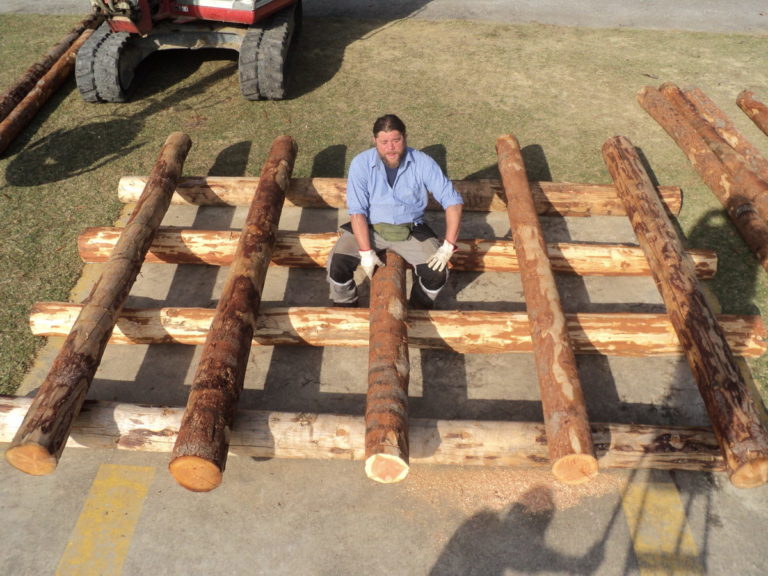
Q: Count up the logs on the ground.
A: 15